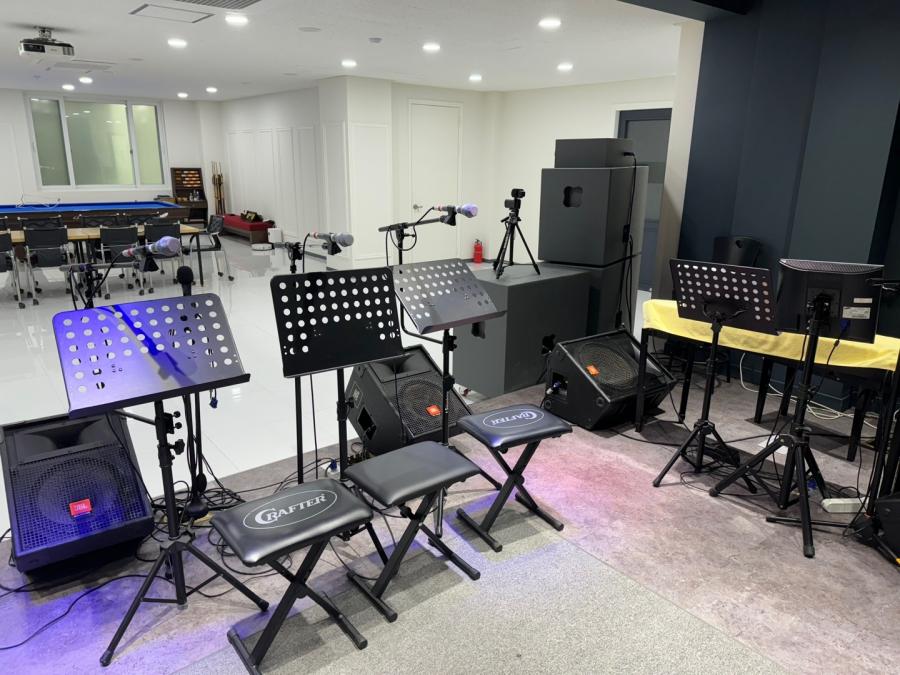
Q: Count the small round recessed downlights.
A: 11